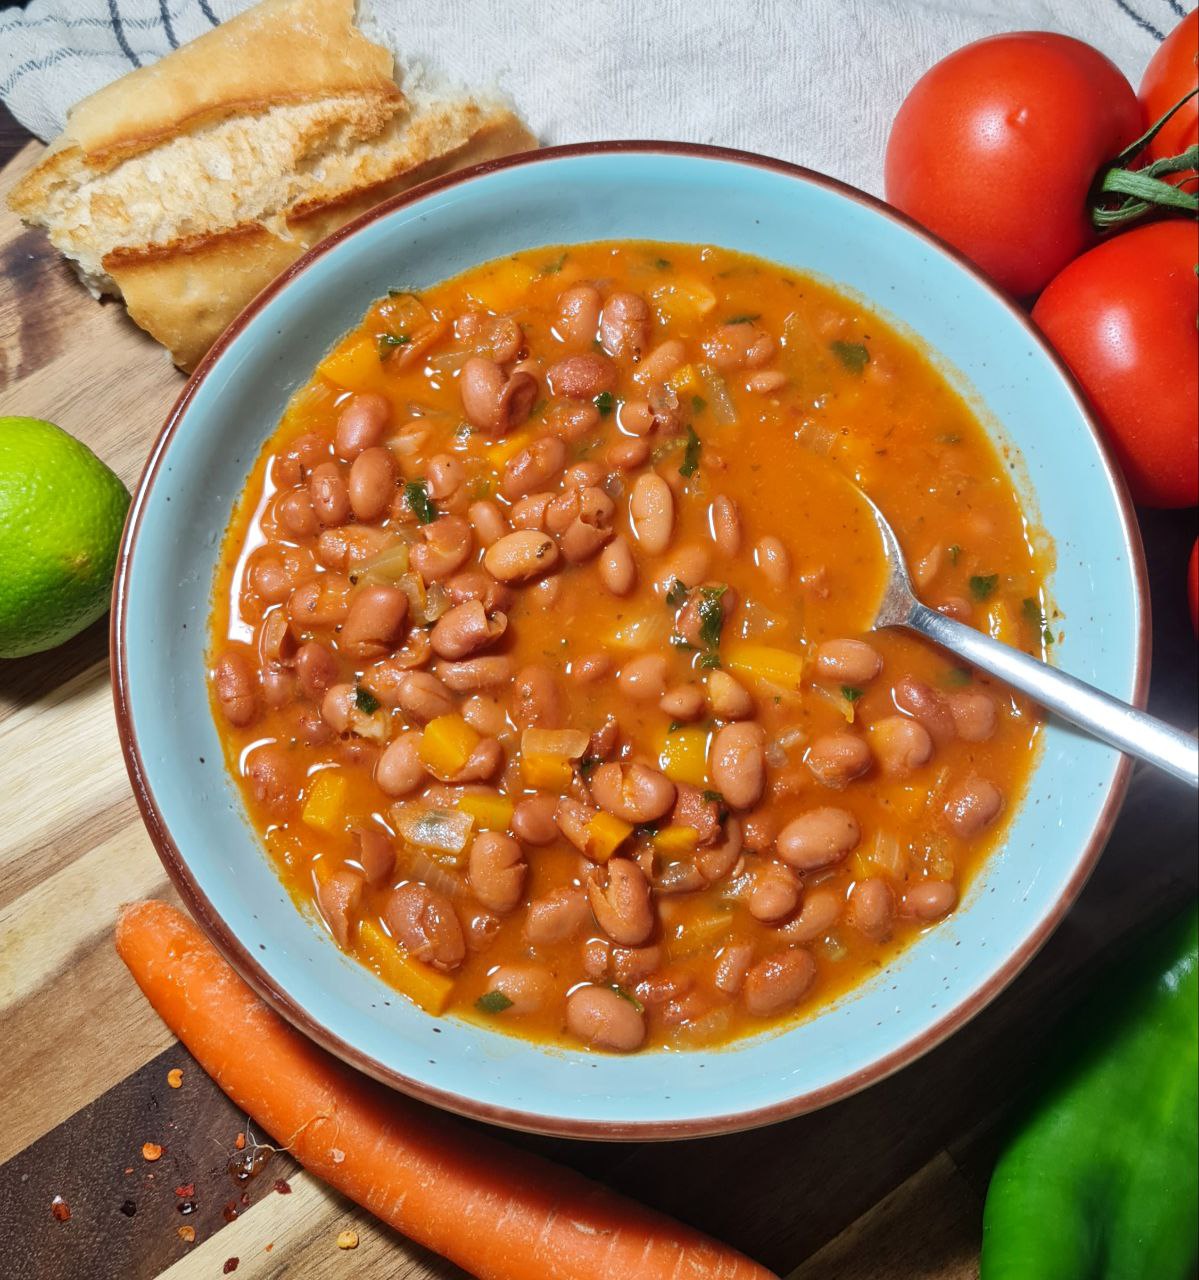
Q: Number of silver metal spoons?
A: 1